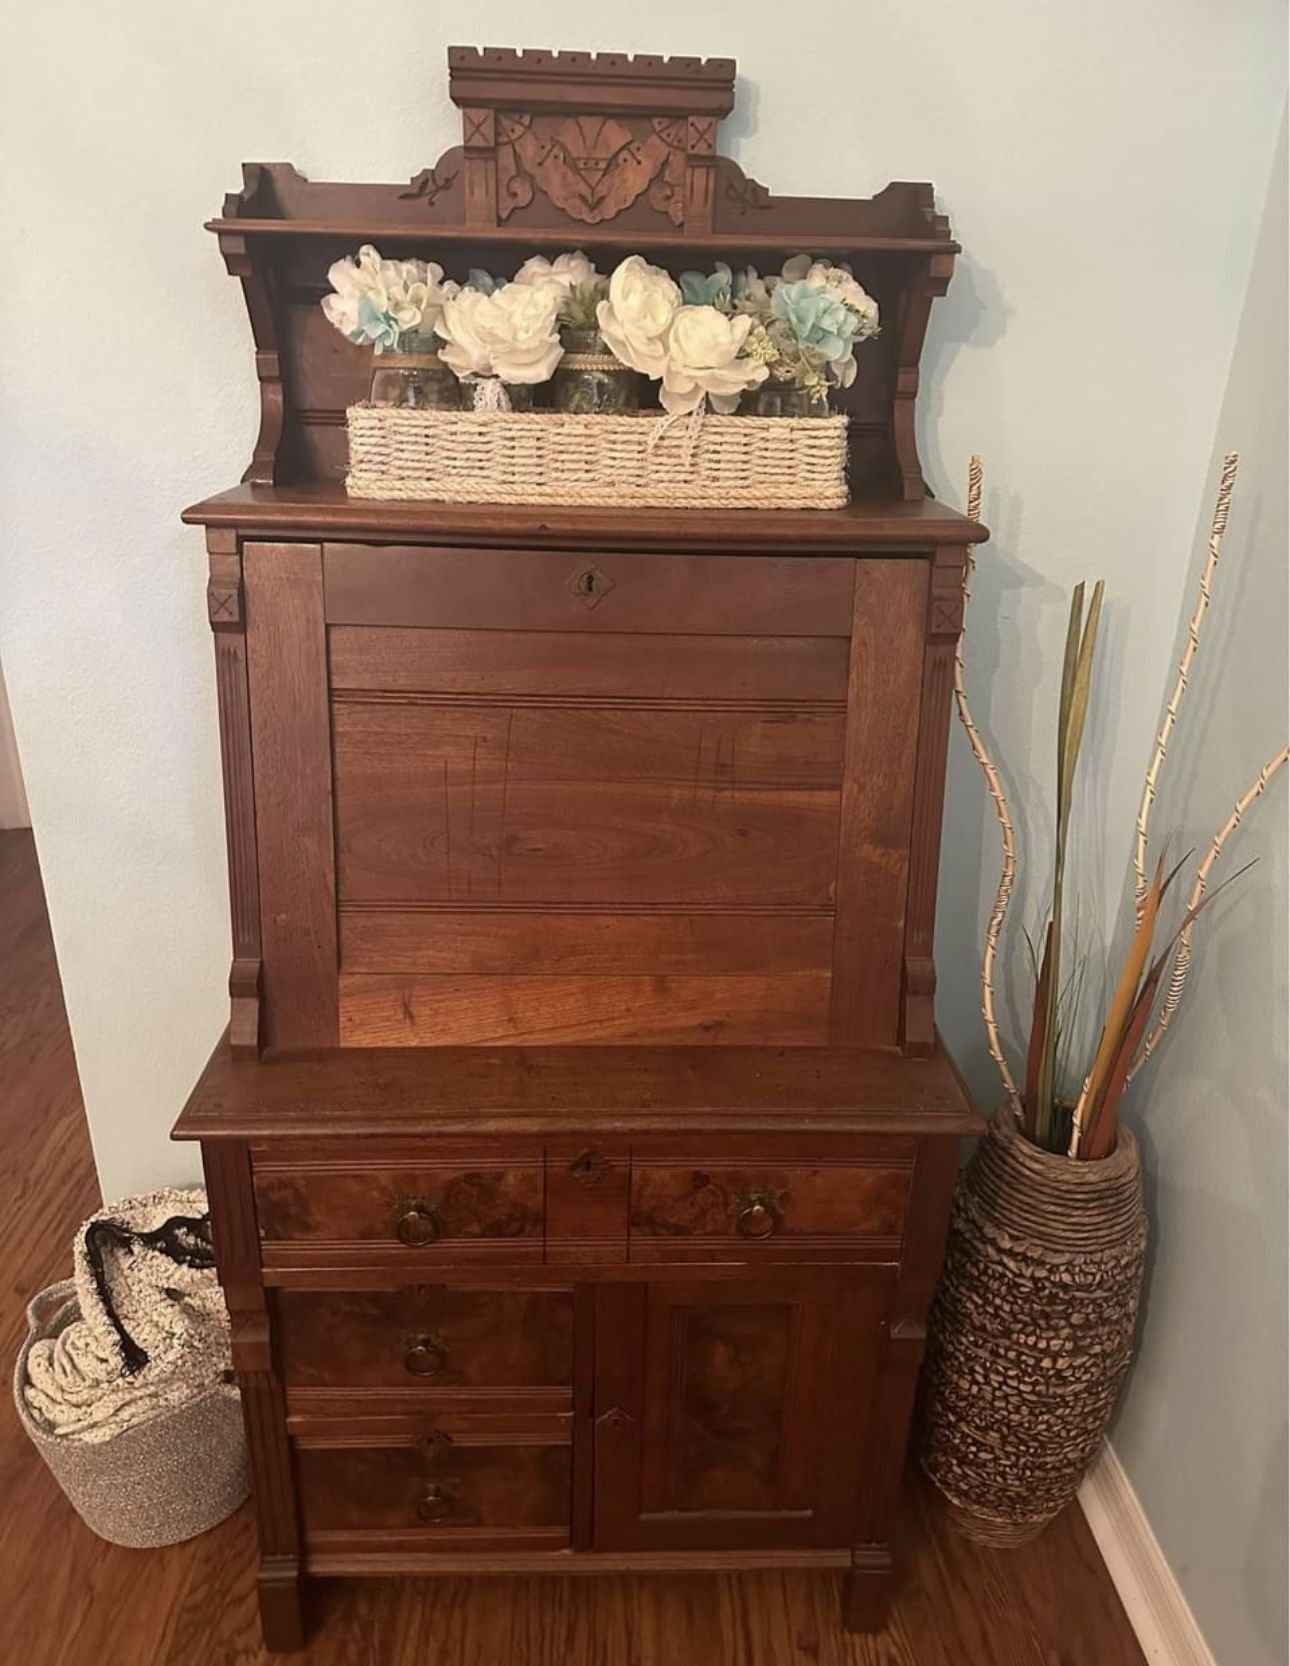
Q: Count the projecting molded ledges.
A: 3